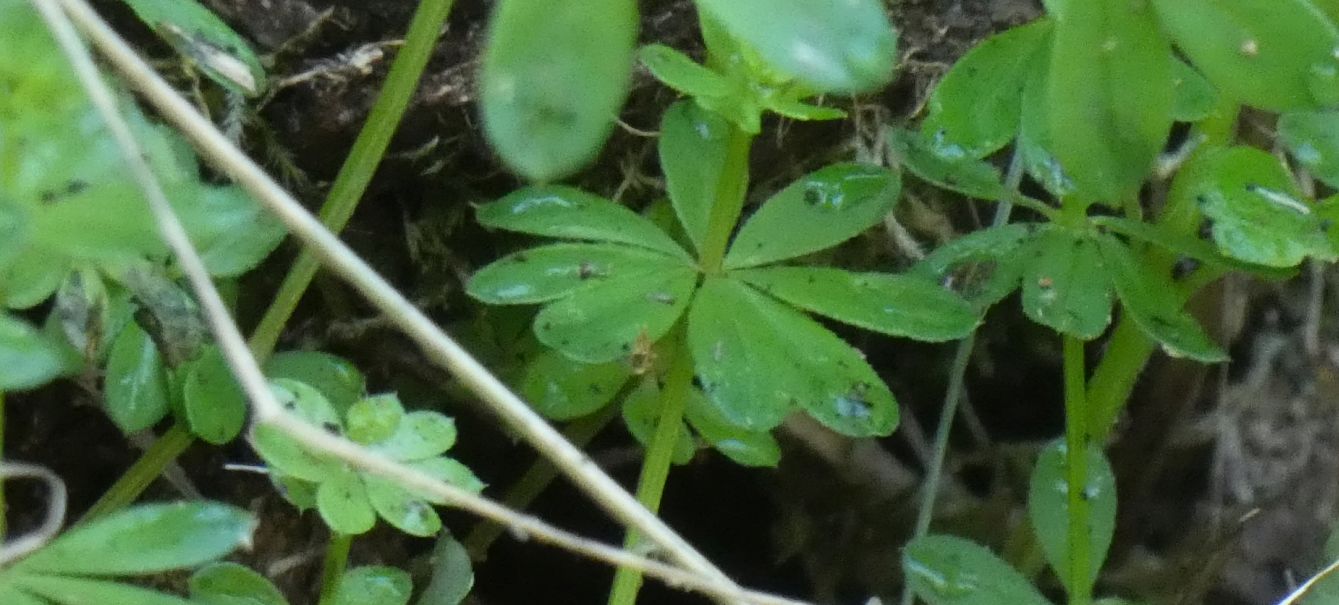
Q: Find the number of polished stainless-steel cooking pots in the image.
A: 0